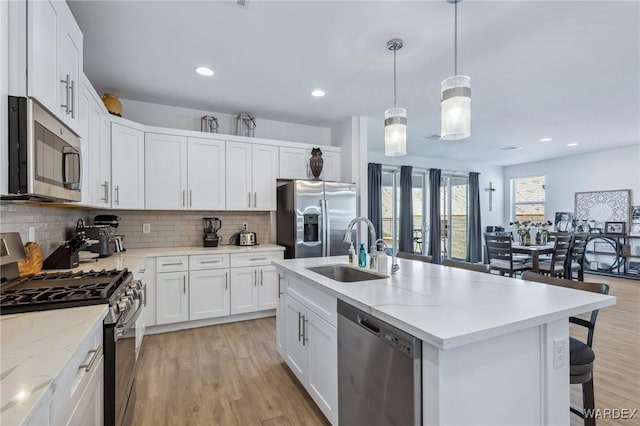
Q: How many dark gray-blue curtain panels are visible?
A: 4